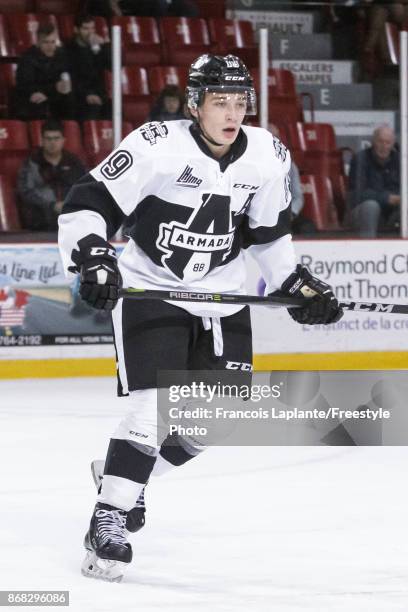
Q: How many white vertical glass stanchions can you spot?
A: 3